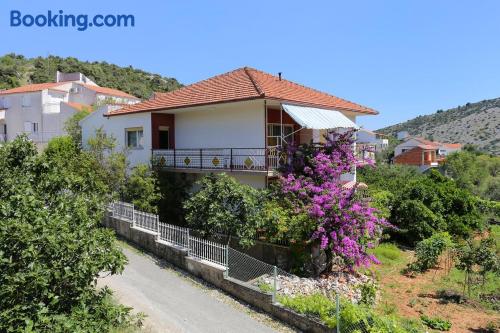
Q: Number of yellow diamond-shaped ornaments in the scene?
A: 4